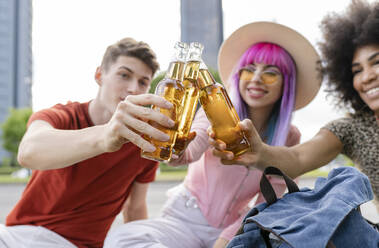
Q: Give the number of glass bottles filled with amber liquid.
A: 3